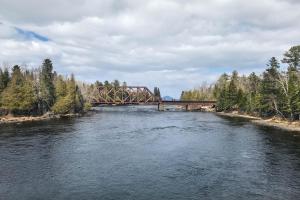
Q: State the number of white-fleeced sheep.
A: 0